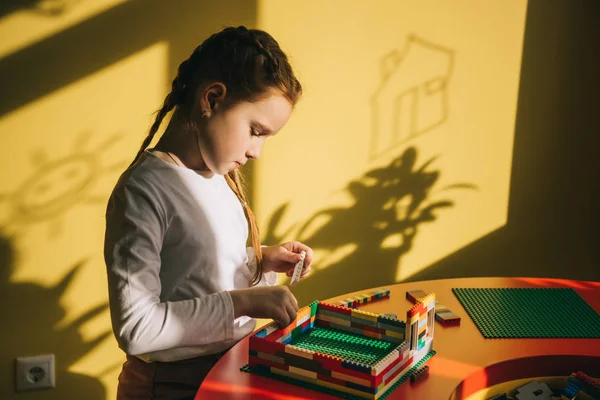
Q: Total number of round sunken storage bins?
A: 1